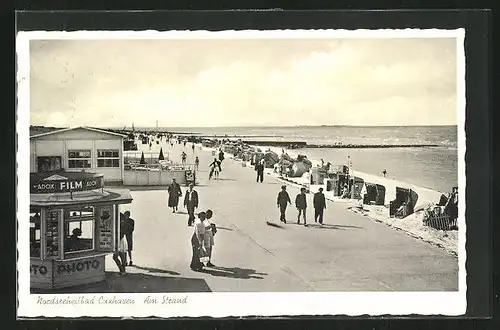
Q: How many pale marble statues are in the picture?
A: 0